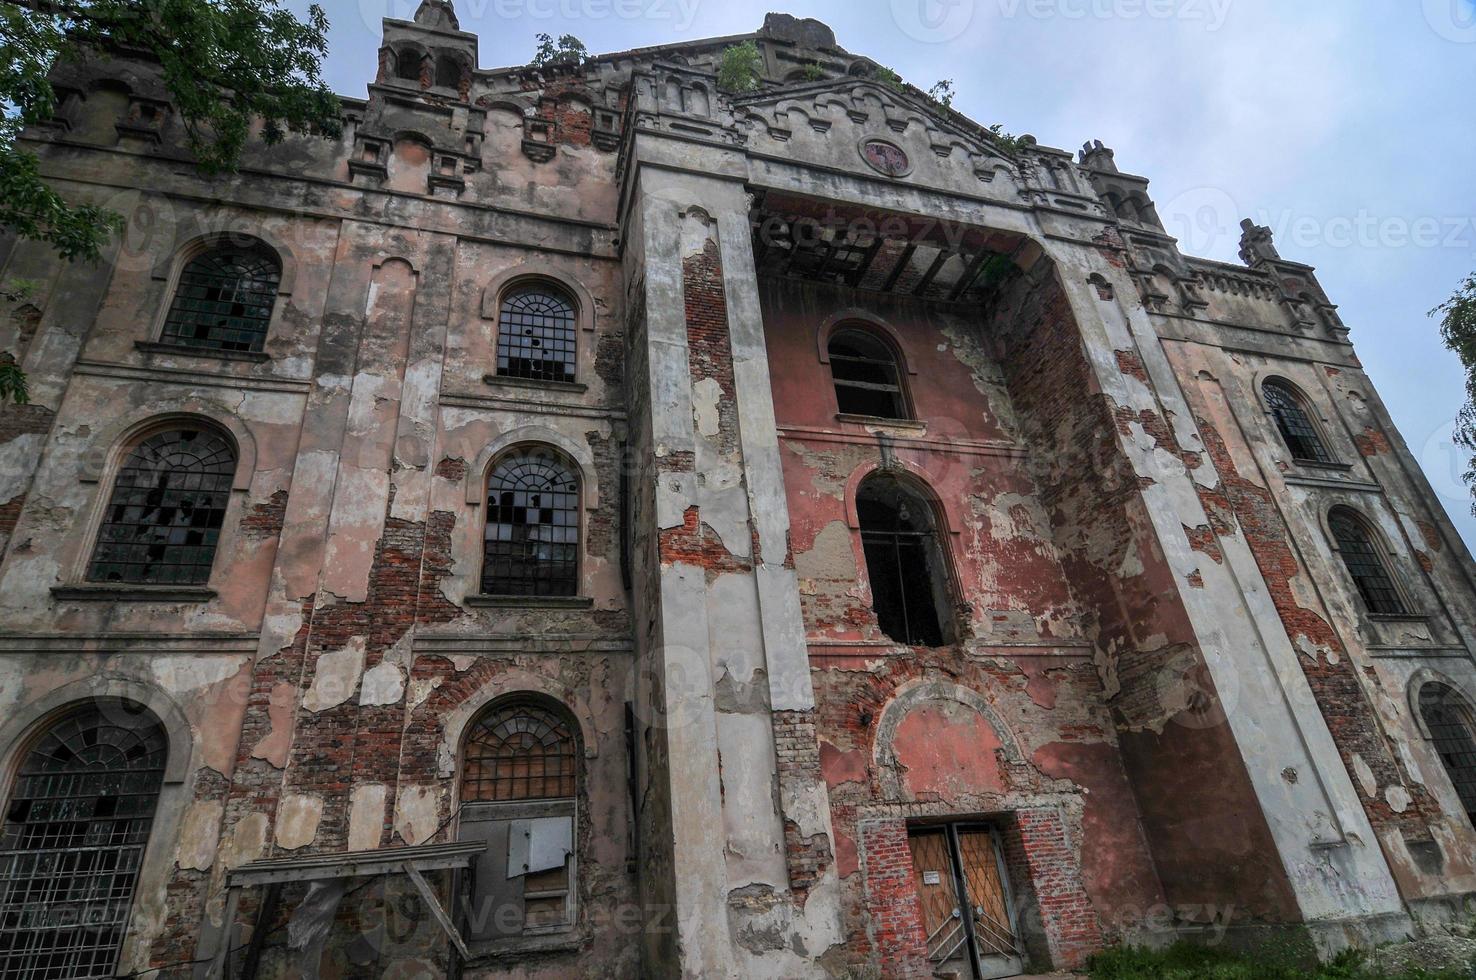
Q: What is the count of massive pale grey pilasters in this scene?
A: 2